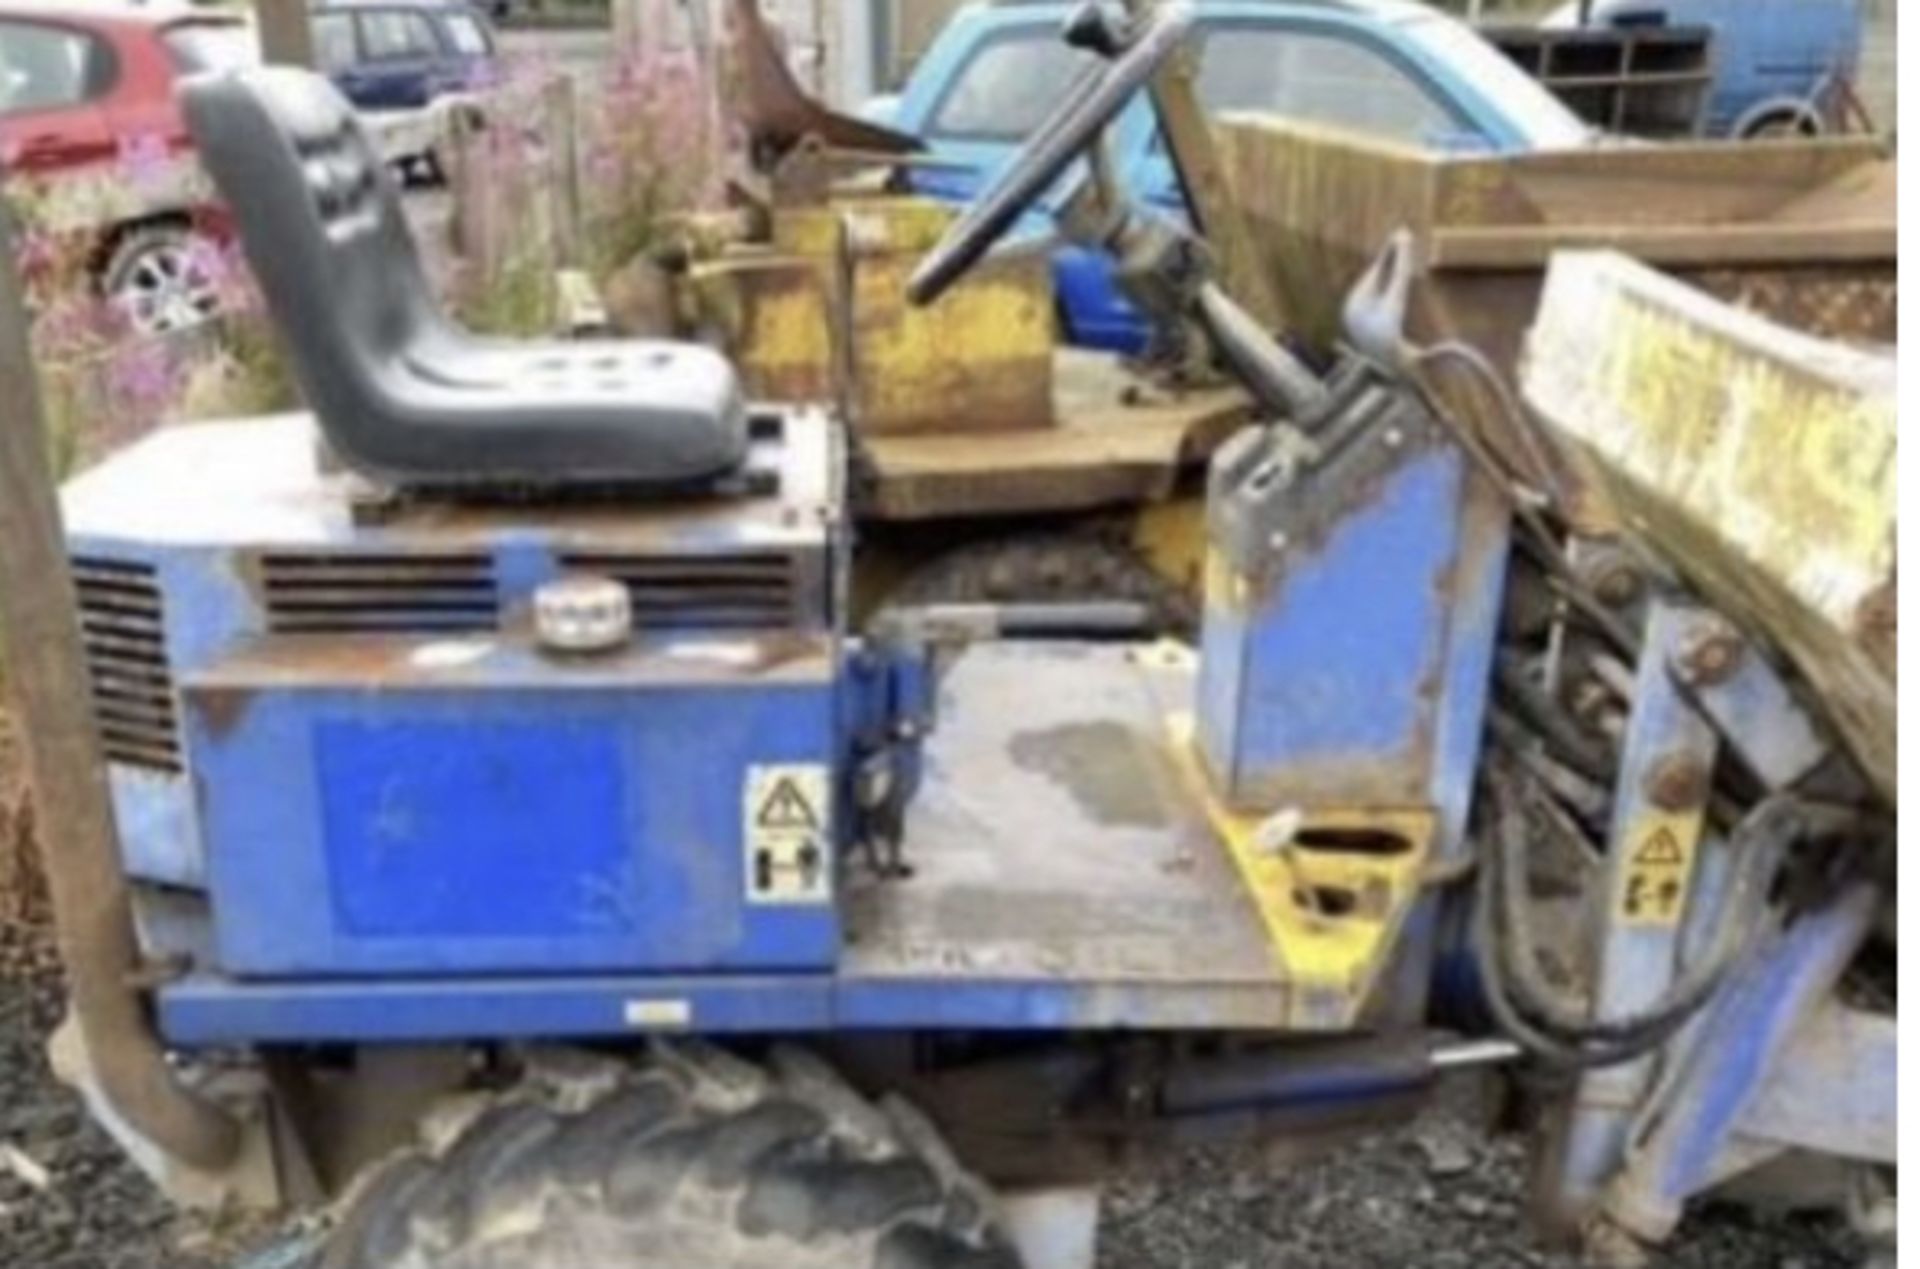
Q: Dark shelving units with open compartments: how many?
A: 1